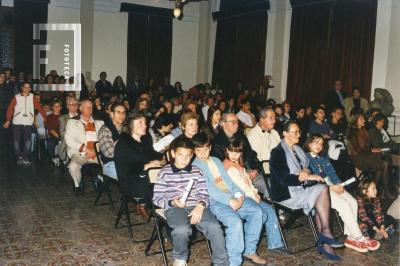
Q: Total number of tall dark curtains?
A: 4